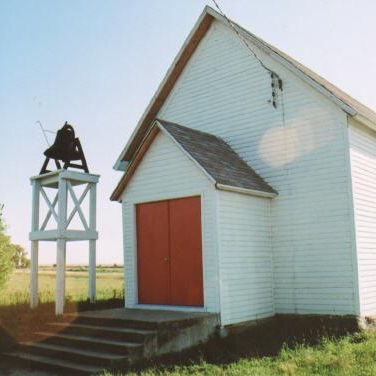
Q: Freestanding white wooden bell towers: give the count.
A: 1